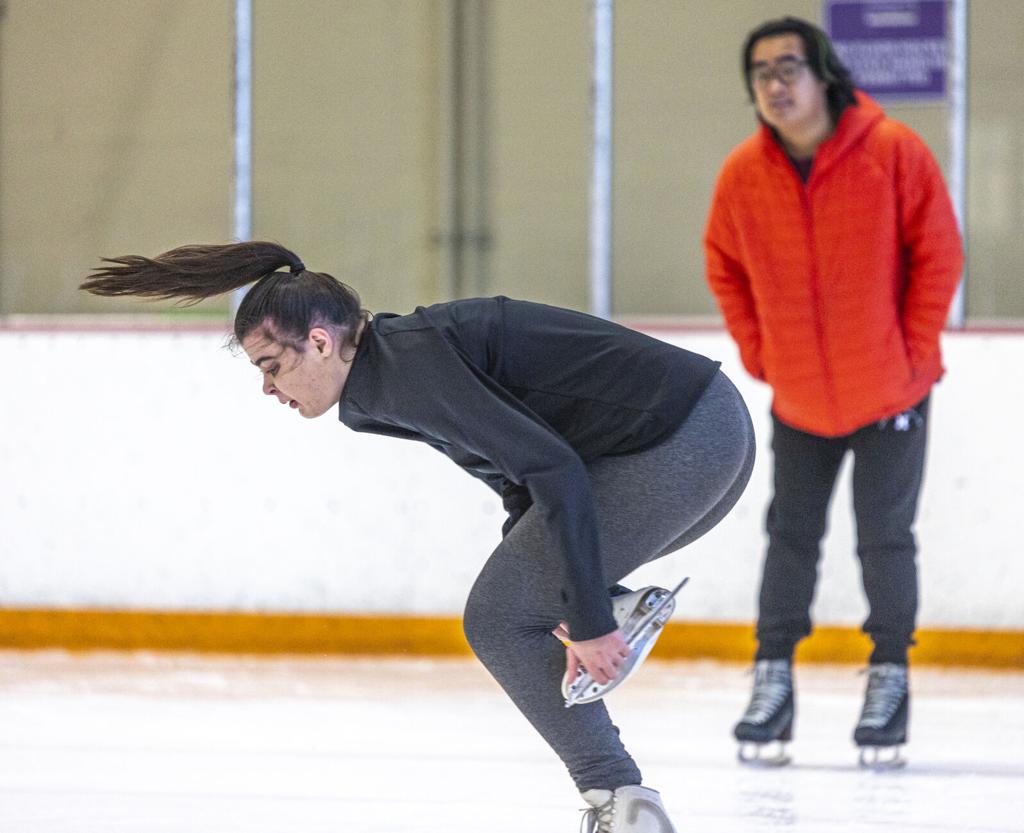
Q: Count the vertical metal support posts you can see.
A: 3